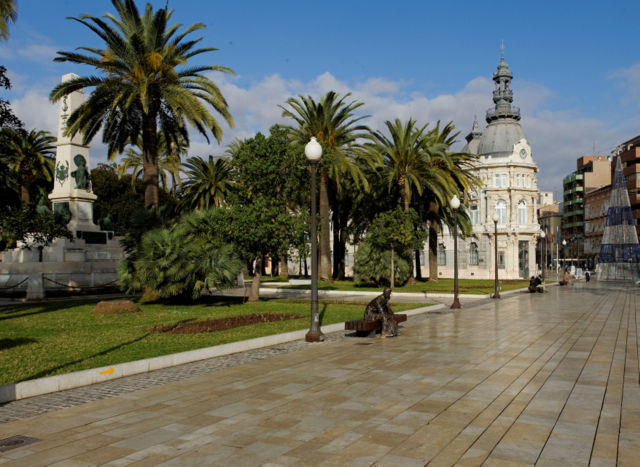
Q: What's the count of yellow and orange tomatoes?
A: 0